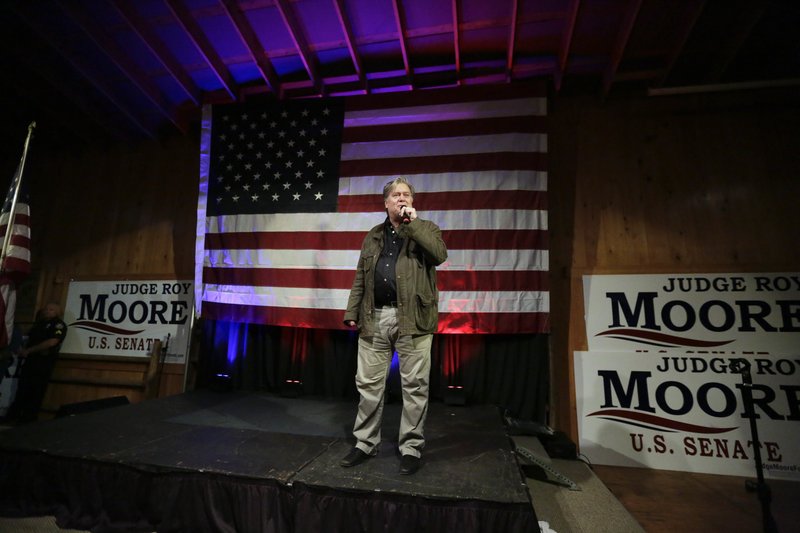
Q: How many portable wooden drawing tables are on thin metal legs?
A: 0